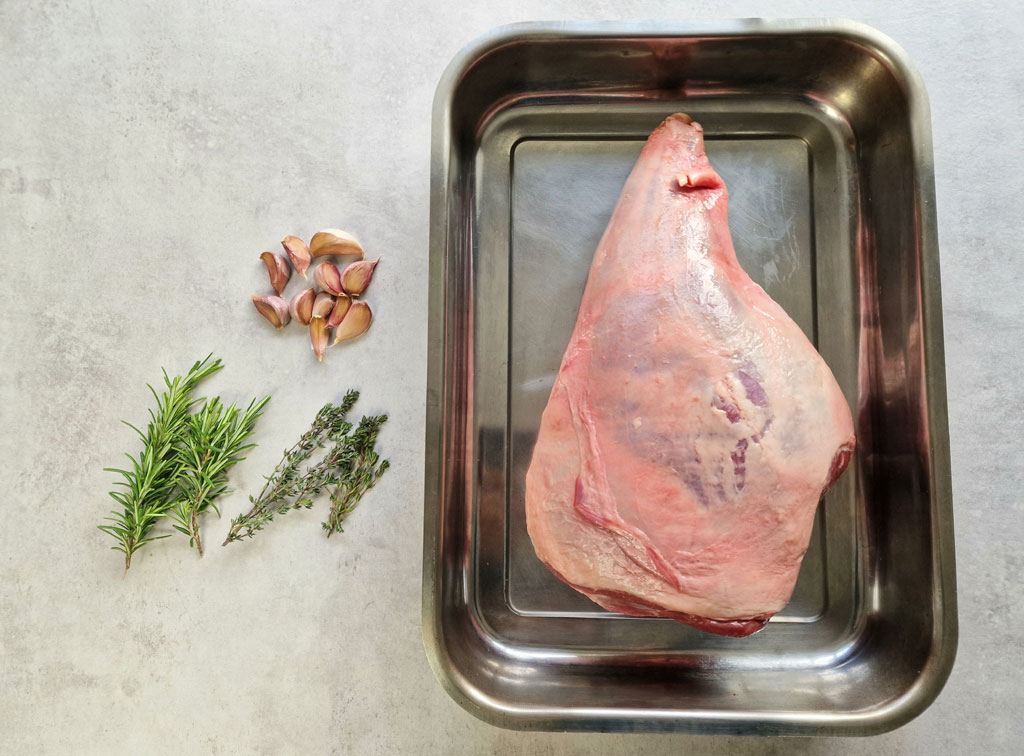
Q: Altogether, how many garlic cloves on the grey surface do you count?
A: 11